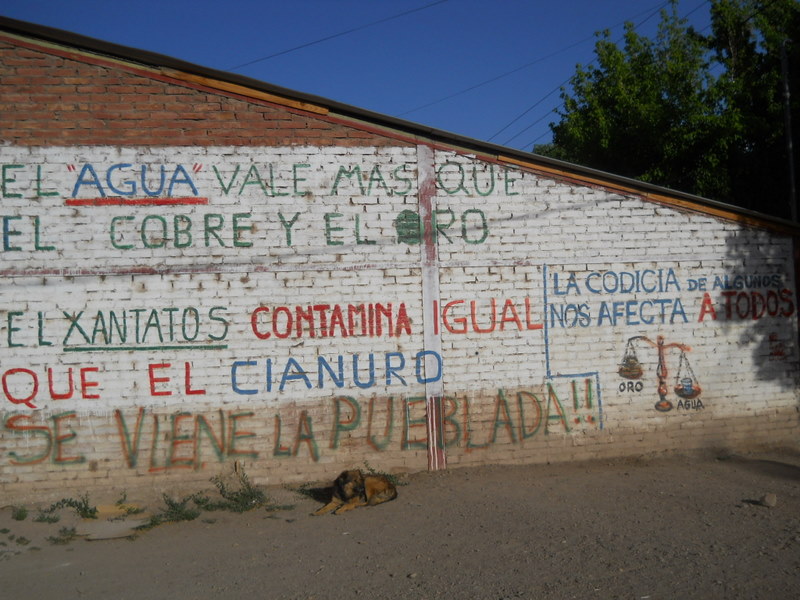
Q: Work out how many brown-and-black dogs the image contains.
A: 1